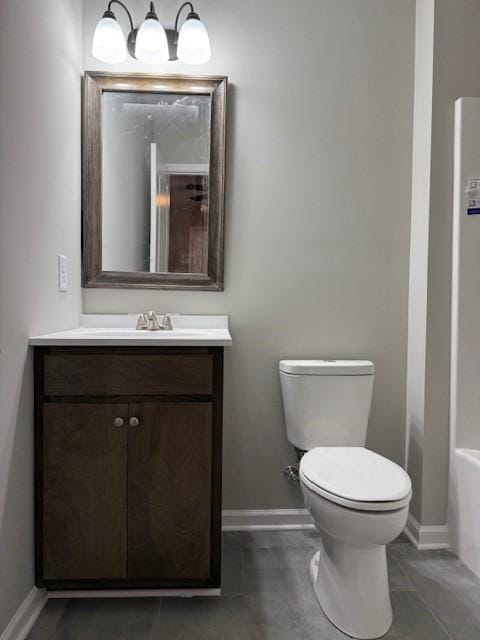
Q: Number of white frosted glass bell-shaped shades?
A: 3